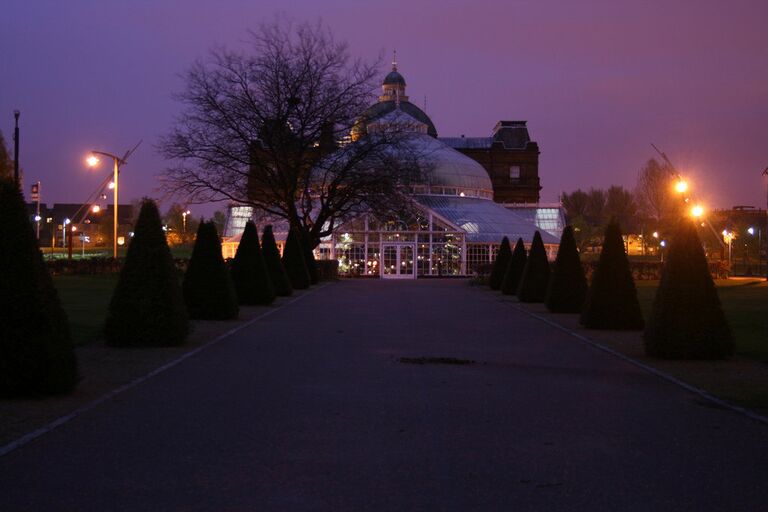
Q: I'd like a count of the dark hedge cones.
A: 13